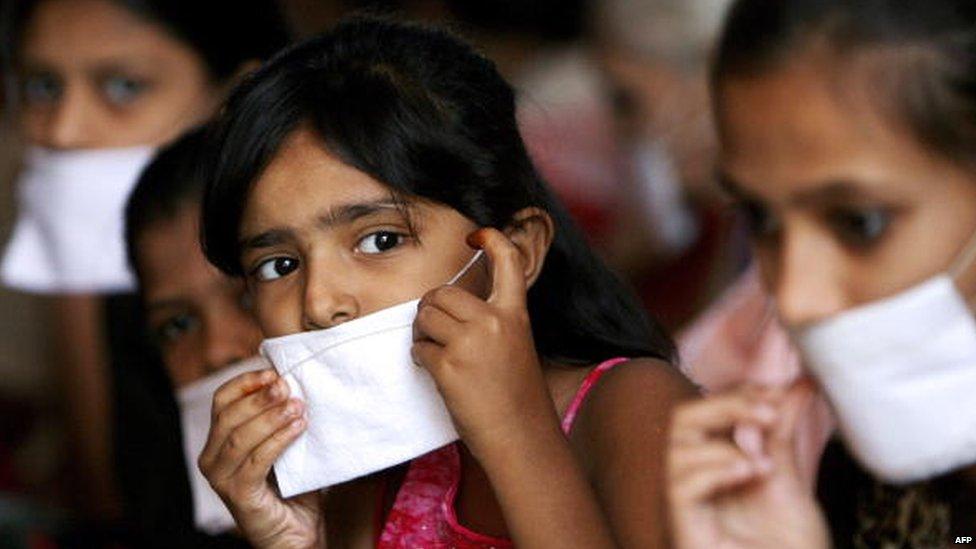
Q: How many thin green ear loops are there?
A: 0